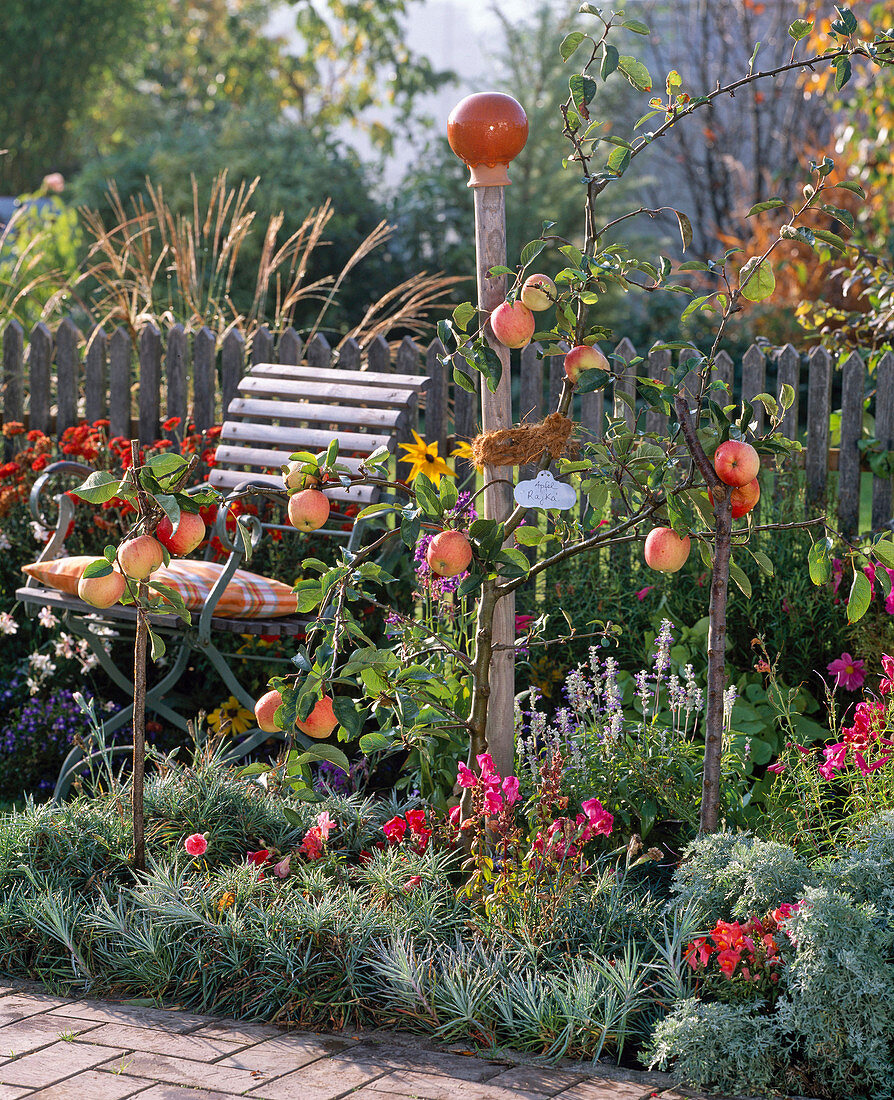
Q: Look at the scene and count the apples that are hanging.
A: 14